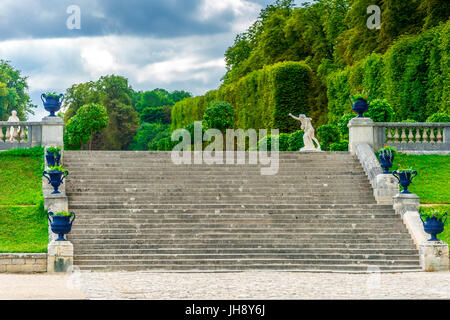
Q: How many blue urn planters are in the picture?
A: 8